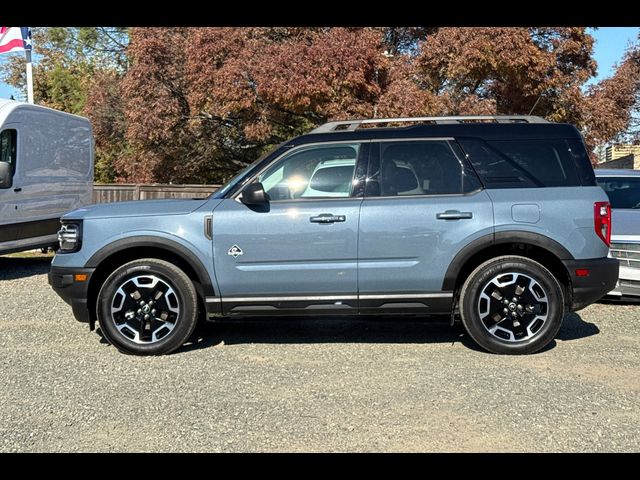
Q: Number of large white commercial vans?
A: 1